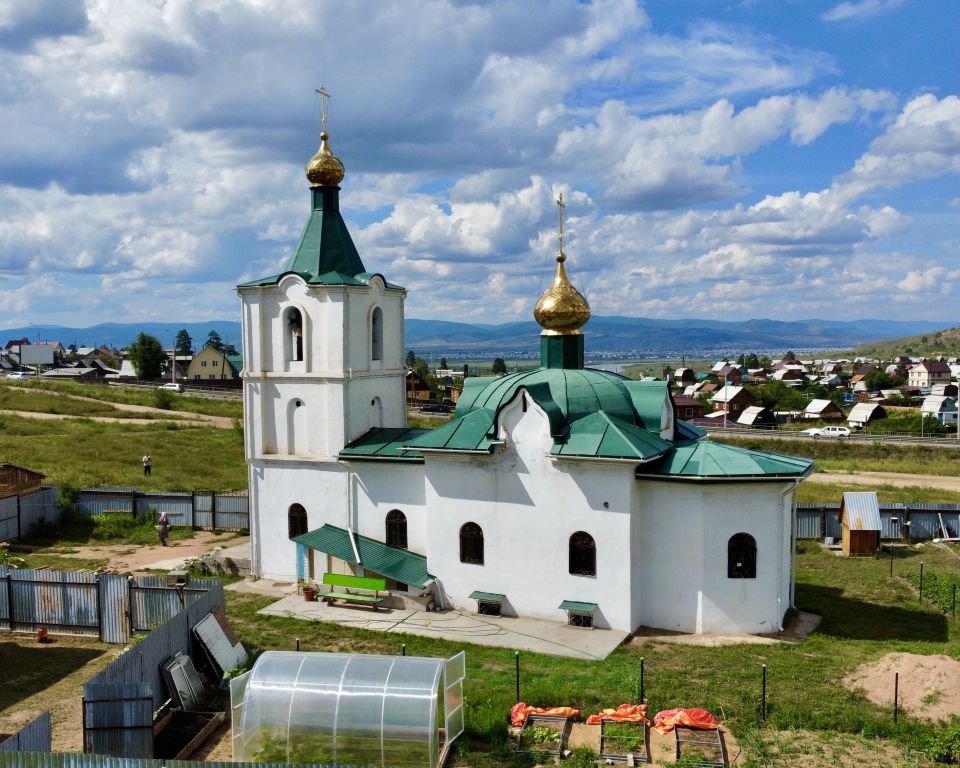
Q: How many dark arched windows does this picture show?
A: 5